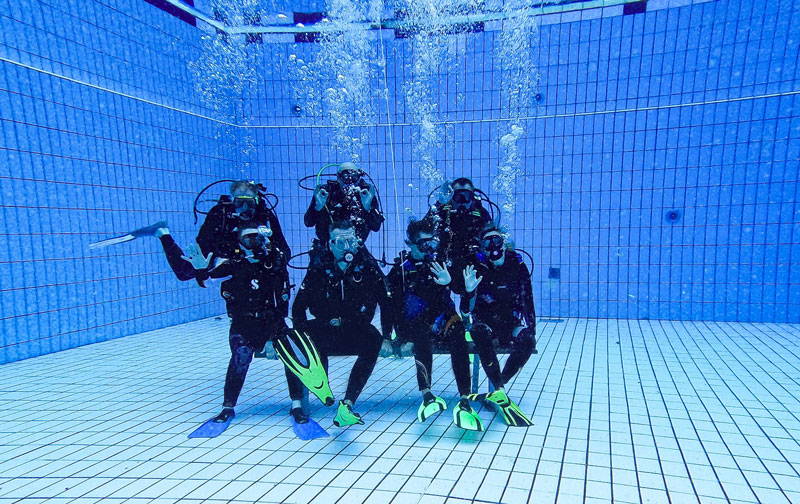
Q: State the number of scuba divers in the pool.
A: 7